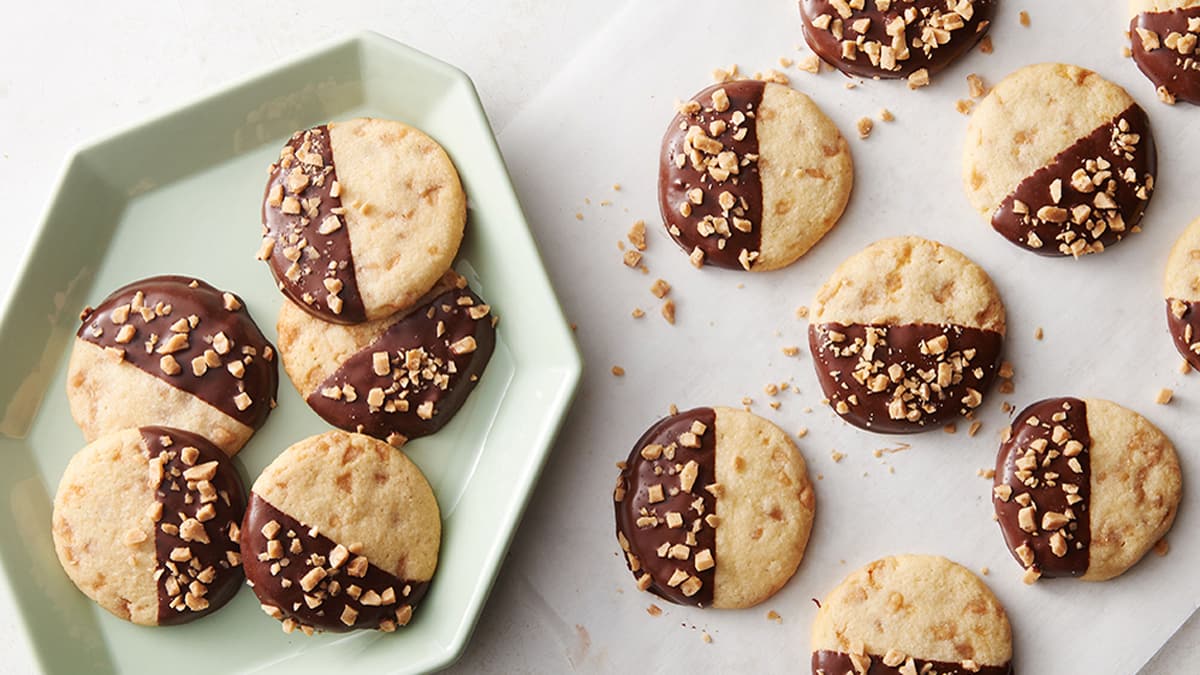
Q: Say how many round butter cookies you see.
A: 14